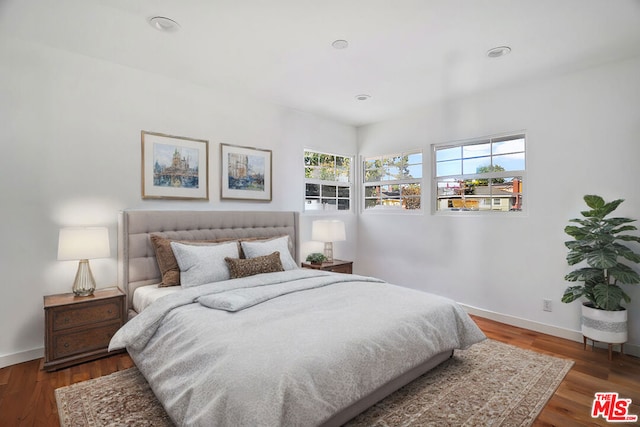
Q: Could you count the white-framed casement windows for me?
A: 3